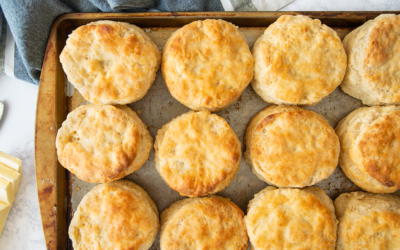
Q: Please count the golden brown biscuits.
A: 12